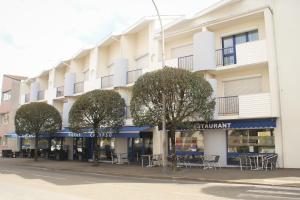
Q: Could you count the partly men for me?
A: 0